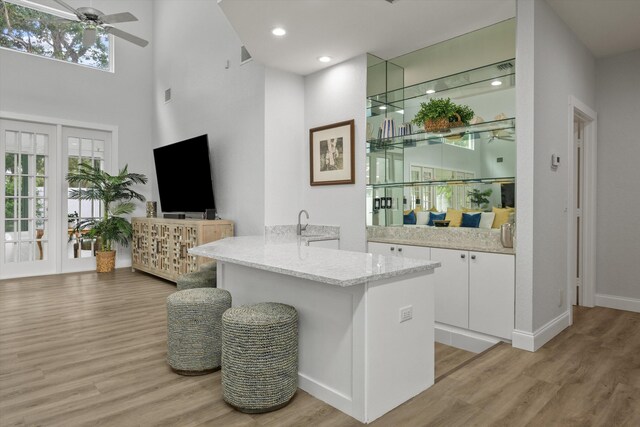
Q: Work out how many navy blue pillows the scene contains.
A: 3